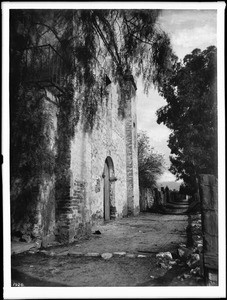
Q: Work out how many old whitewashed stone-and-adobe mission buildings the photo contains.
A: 1